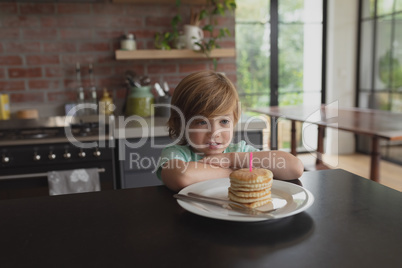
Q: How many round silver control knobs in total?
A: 6